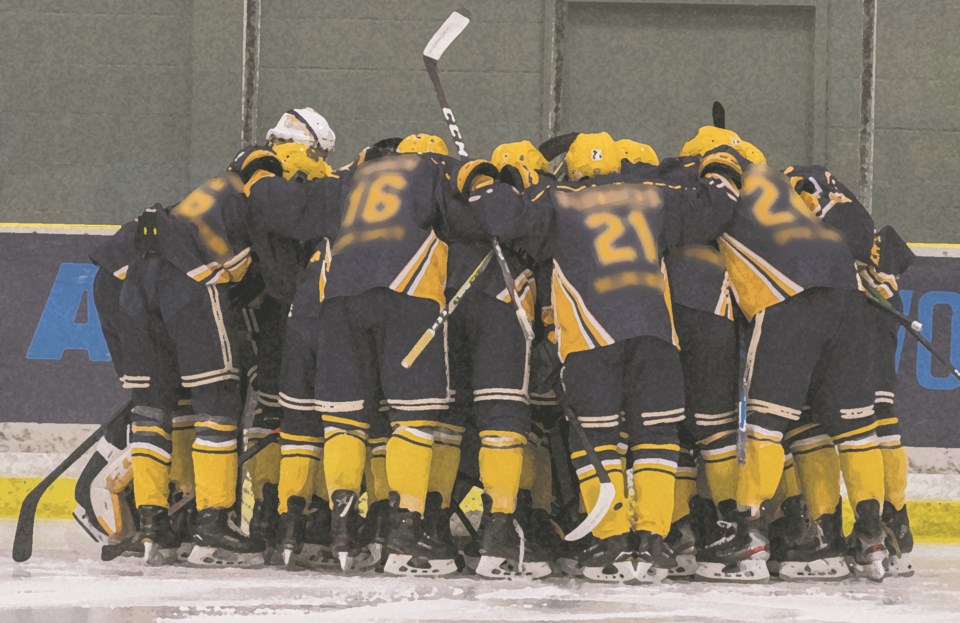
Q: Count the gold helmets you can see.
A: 7